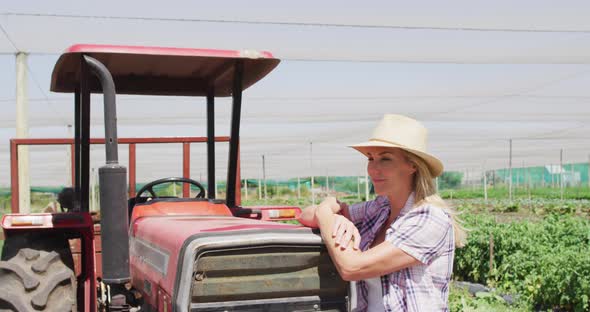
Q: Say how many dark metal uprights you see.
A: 4